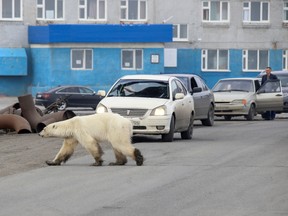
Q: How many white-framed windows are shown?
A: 13